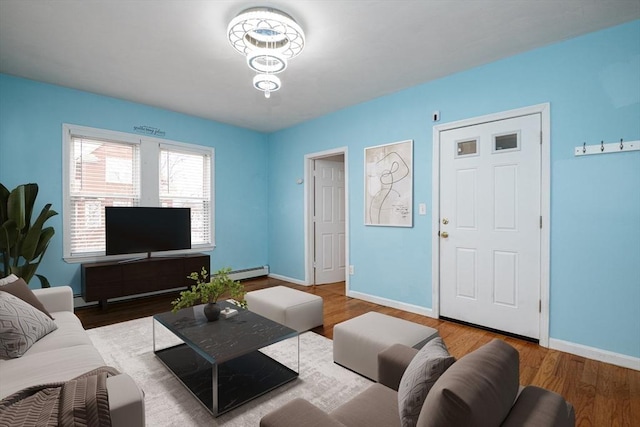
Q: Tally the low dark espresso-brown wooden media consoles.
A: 1